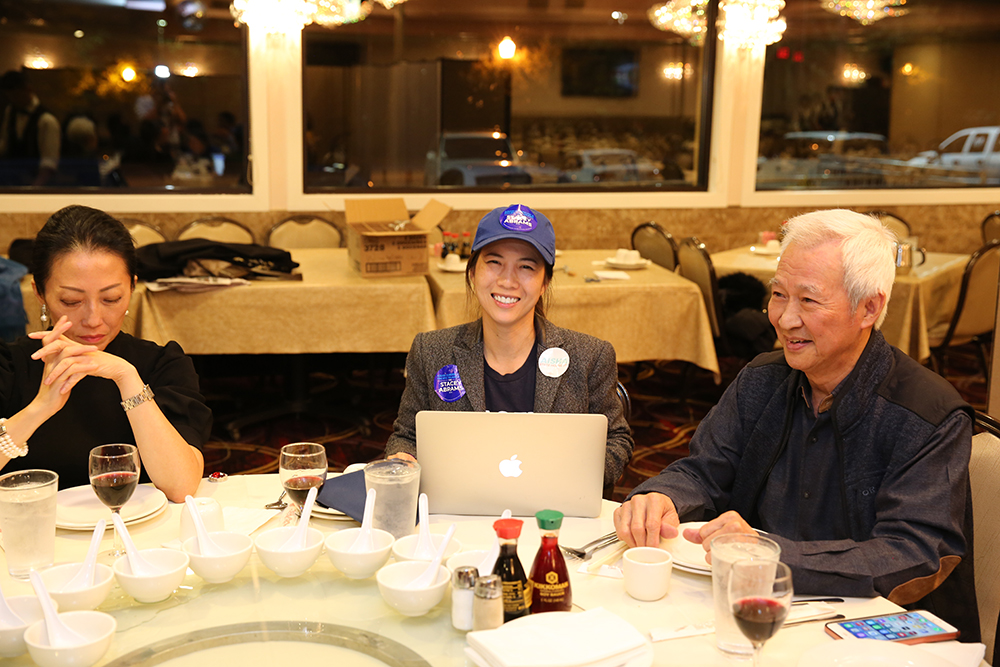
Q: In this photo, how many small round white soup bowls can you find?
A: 10